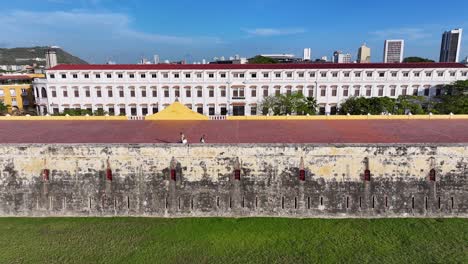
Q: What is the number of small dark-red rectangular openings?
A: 7